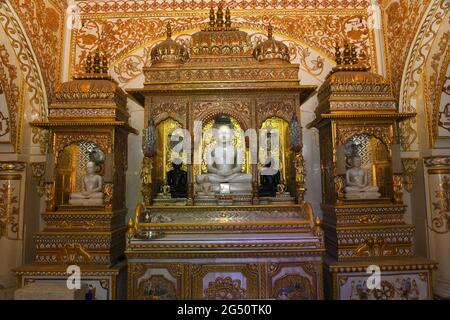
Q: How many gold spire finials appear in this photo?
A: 11